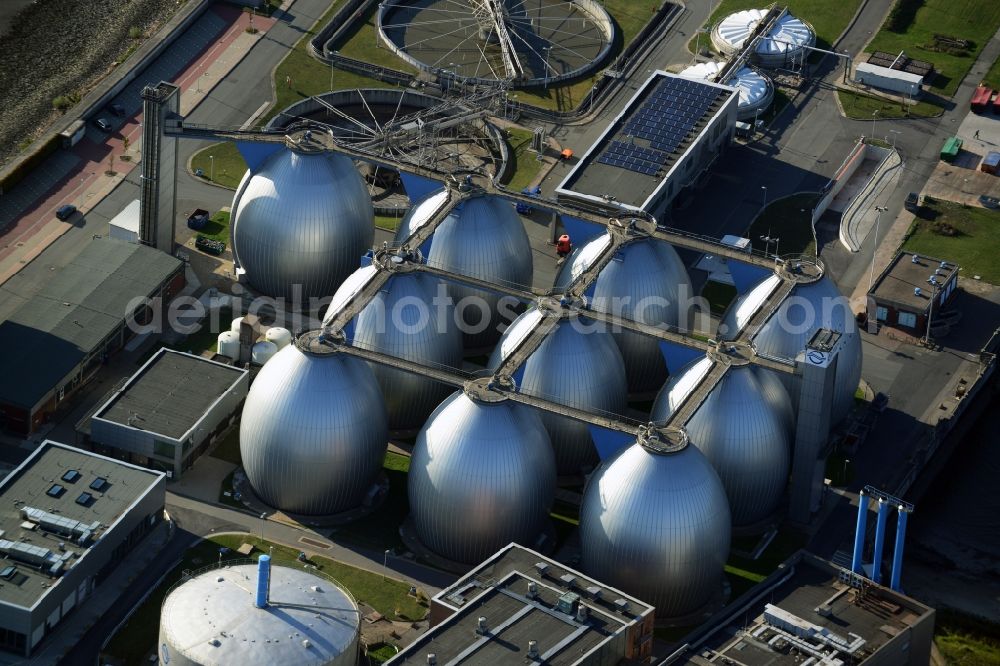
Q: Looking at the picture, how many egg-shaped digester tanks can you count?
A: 10